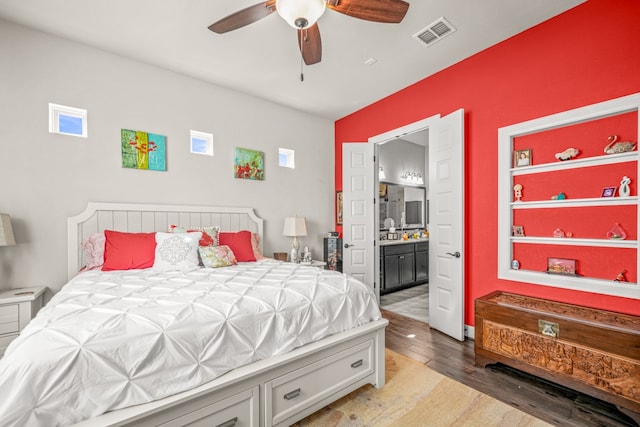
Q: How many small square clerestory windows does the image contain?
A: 3